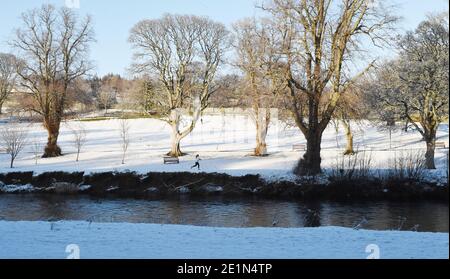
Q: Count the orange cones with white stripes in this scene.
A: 0